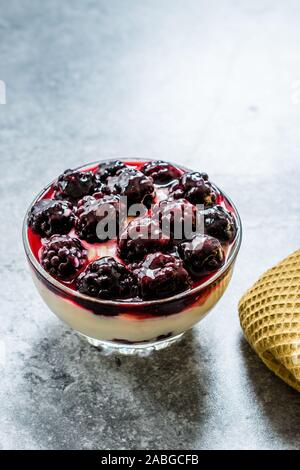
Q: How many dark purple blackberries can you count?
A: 14